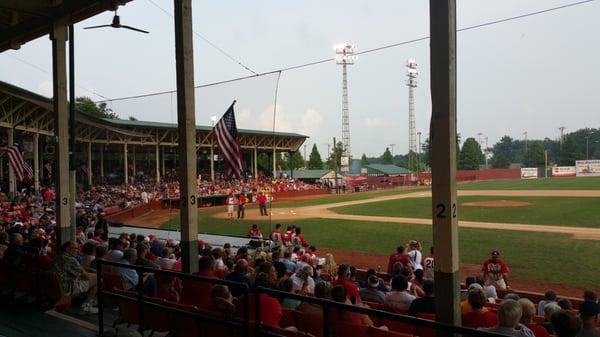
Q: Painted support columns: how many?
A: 3